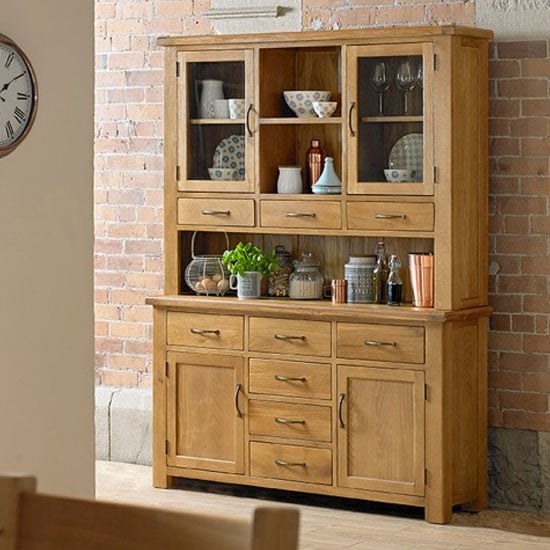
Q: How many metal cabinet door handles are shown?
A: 4